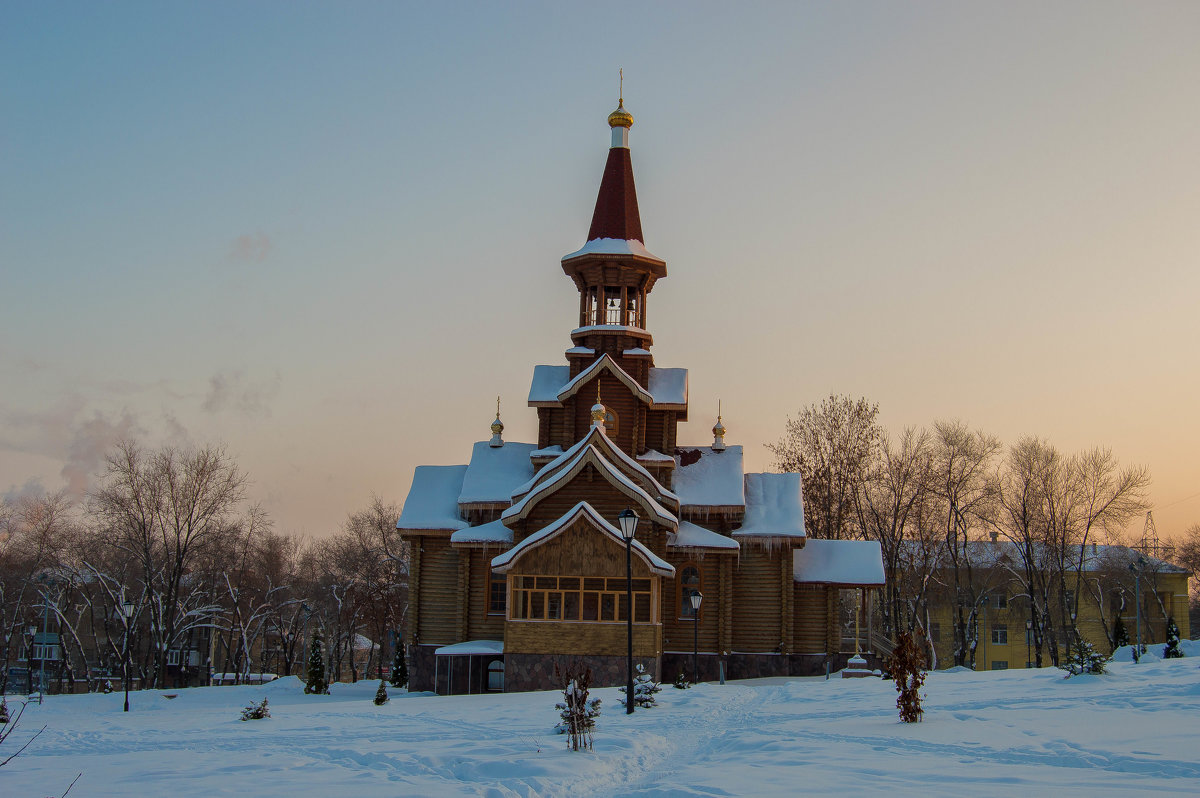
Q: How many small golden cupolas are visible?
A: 4